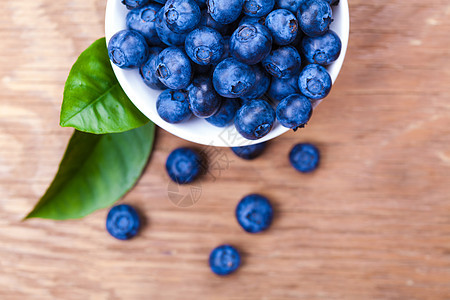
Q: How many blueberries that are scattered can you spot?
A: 6